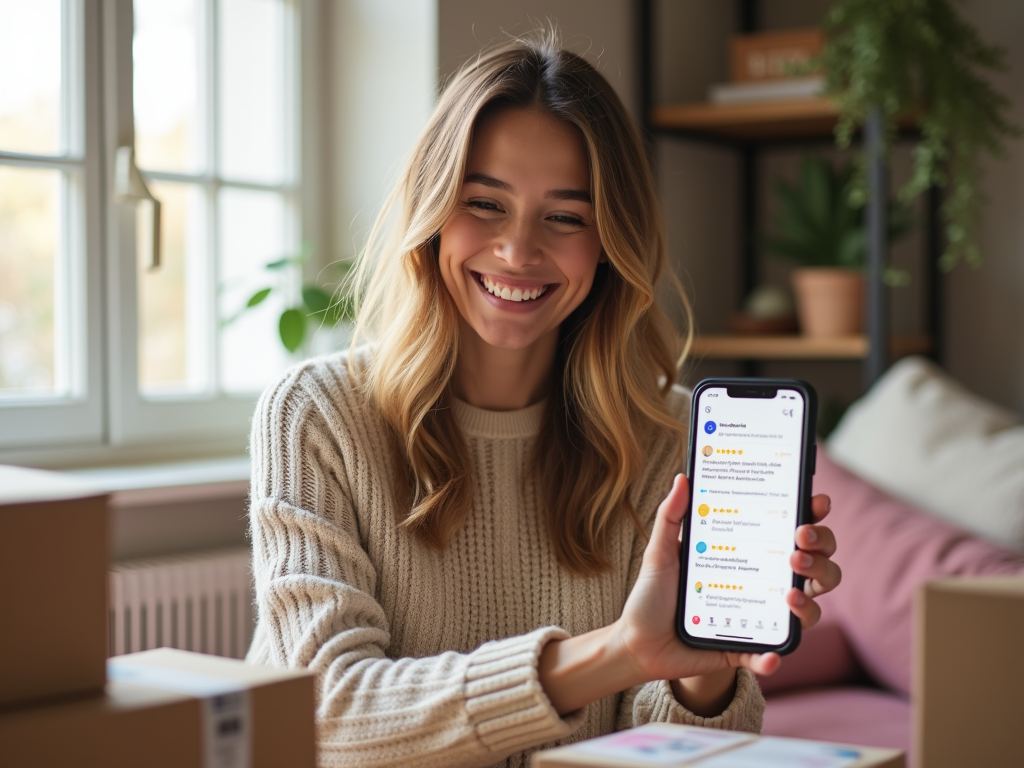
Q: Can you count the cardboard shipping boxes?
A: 4